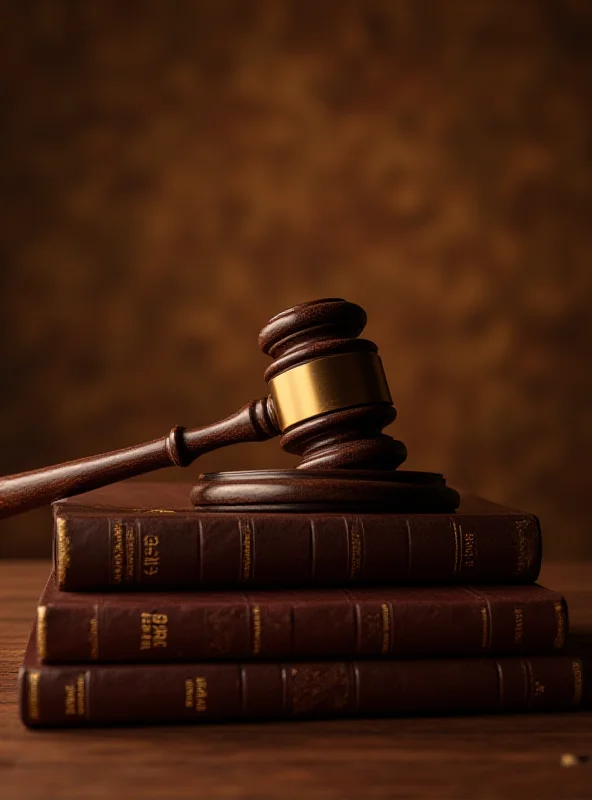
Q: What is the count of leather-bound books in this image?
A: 3